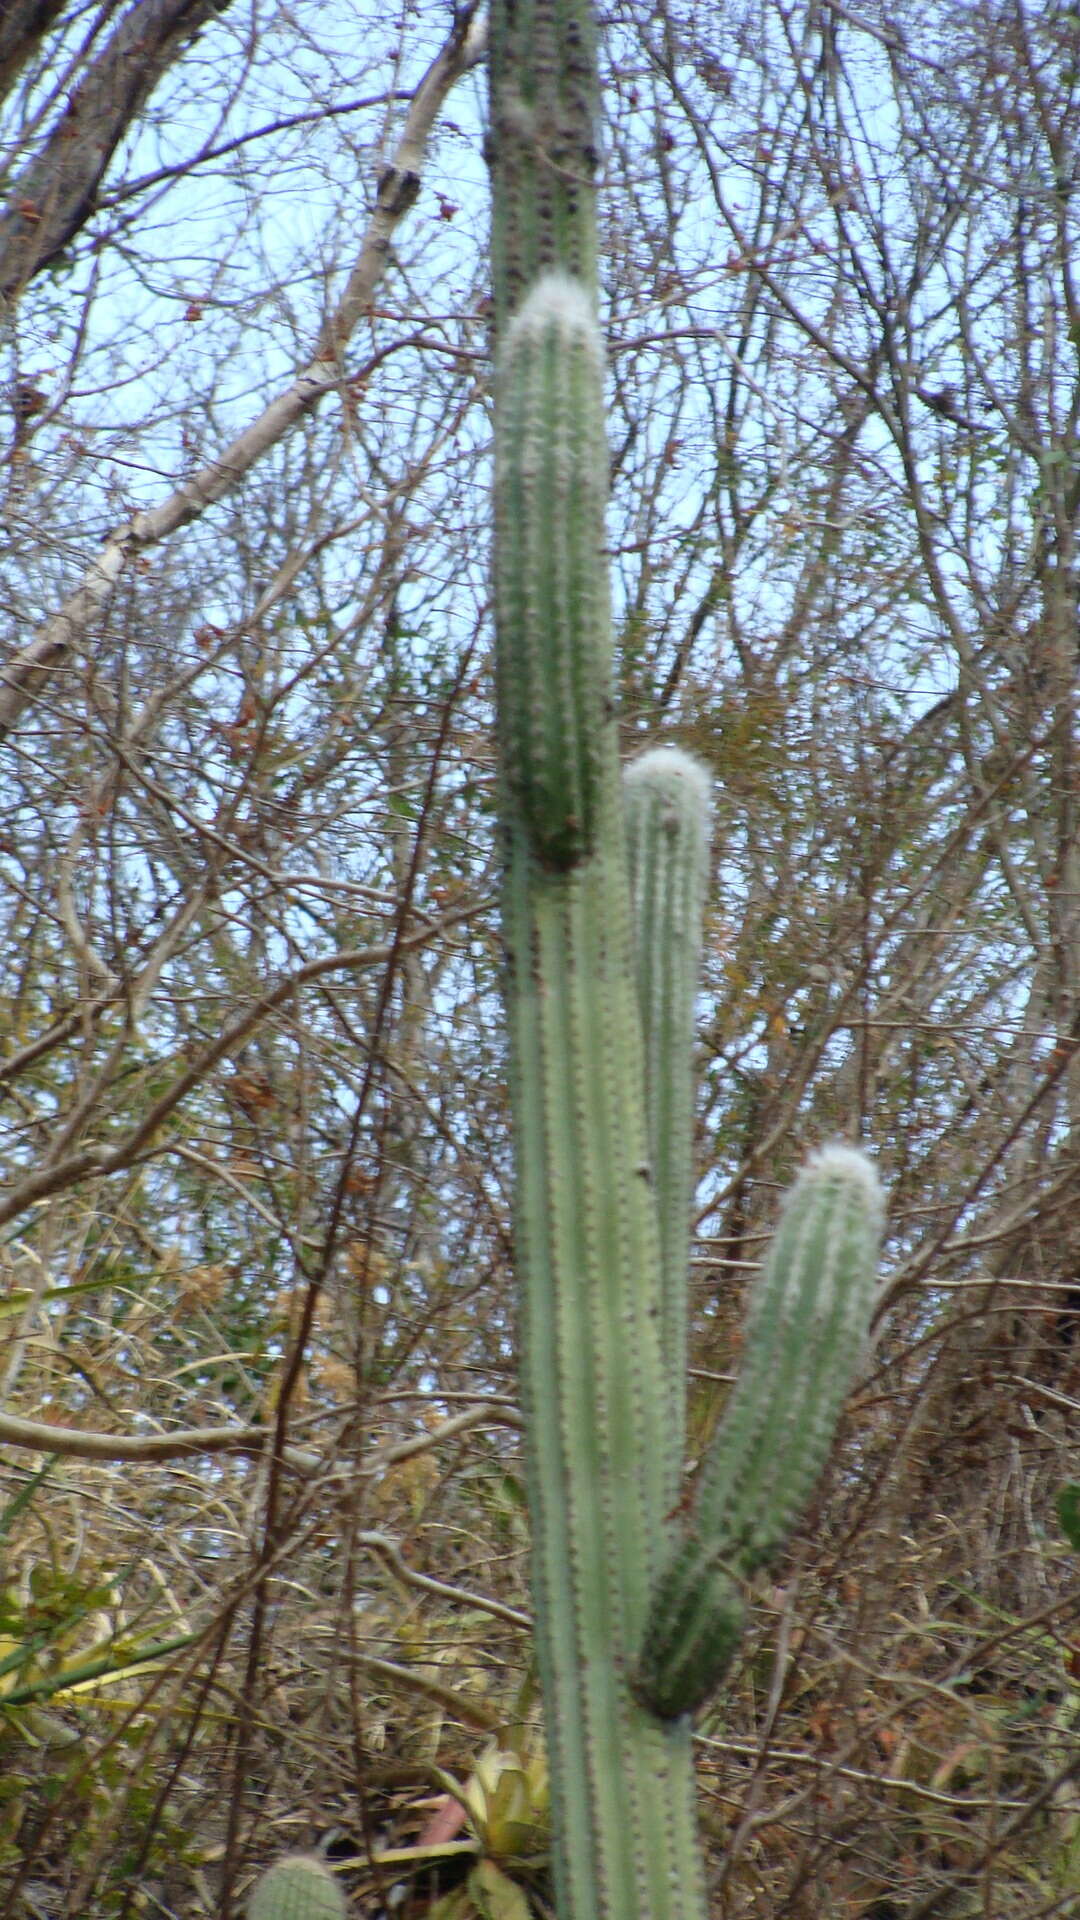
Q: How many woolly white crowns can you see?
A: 3